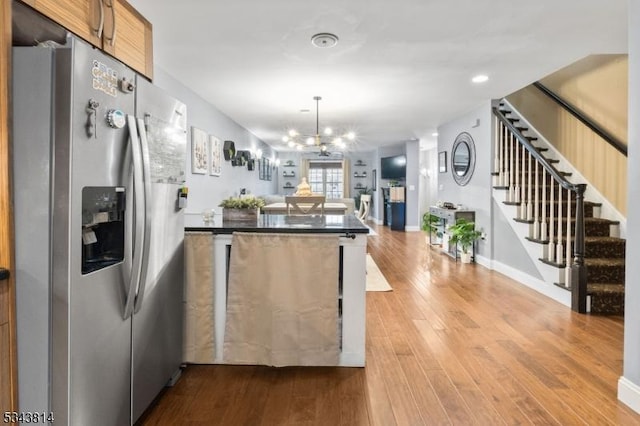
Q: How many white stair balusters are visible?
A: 12